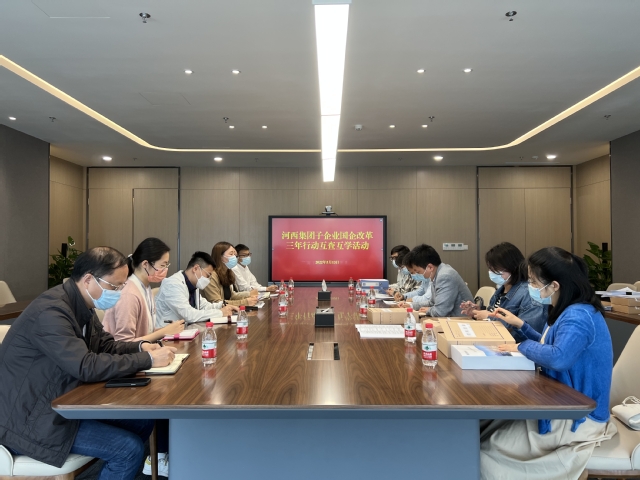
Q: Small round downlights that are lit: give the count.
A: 13